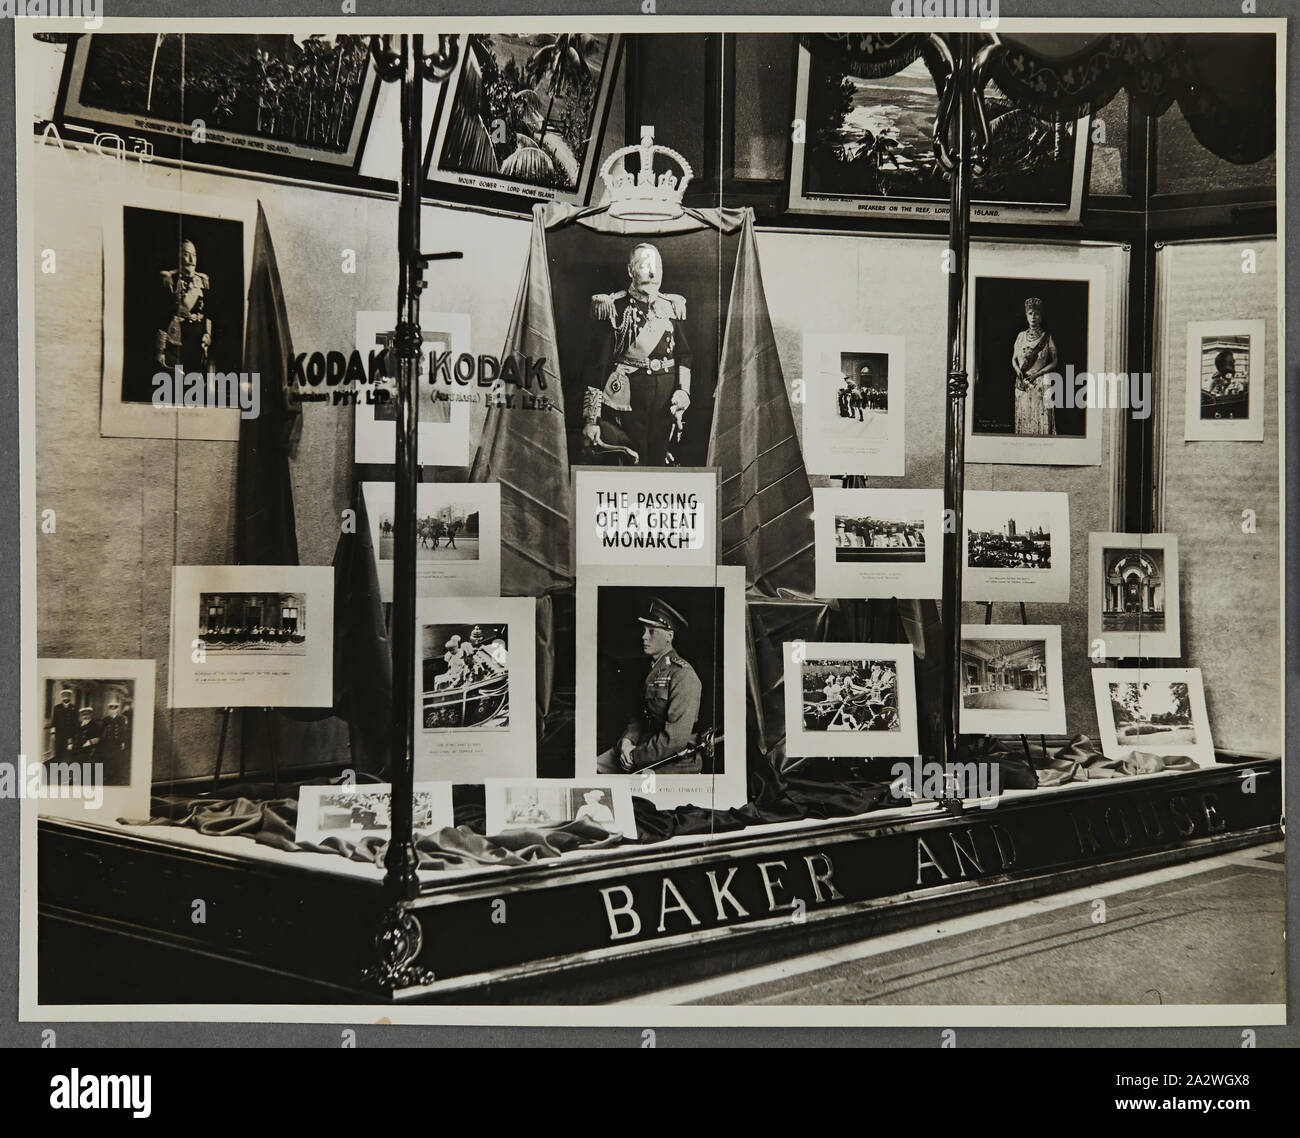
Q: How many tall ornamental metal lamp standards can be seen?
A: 2